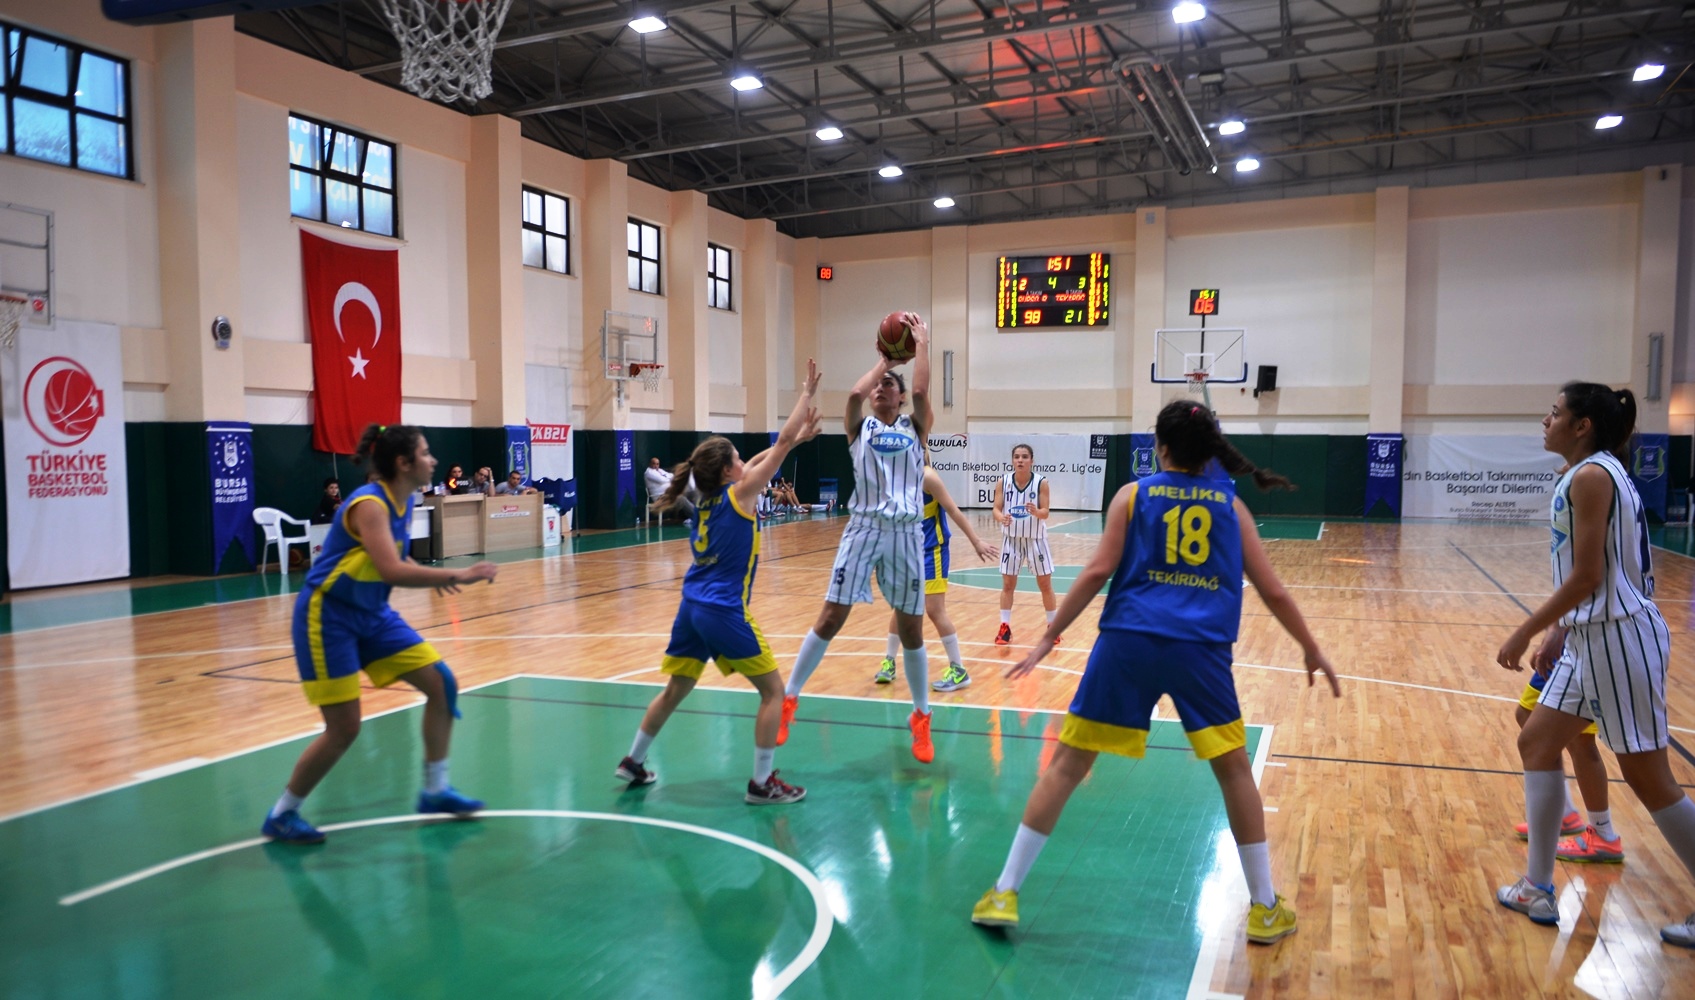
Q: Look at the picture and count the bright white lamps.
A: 10